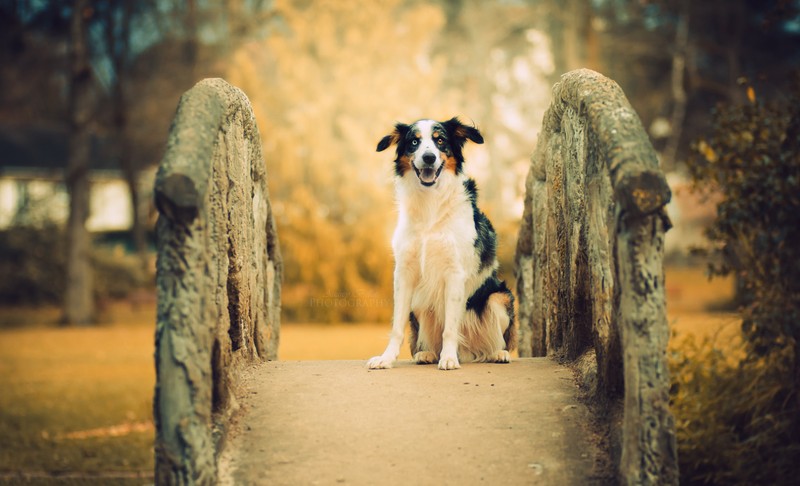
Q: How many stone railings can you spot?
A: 2